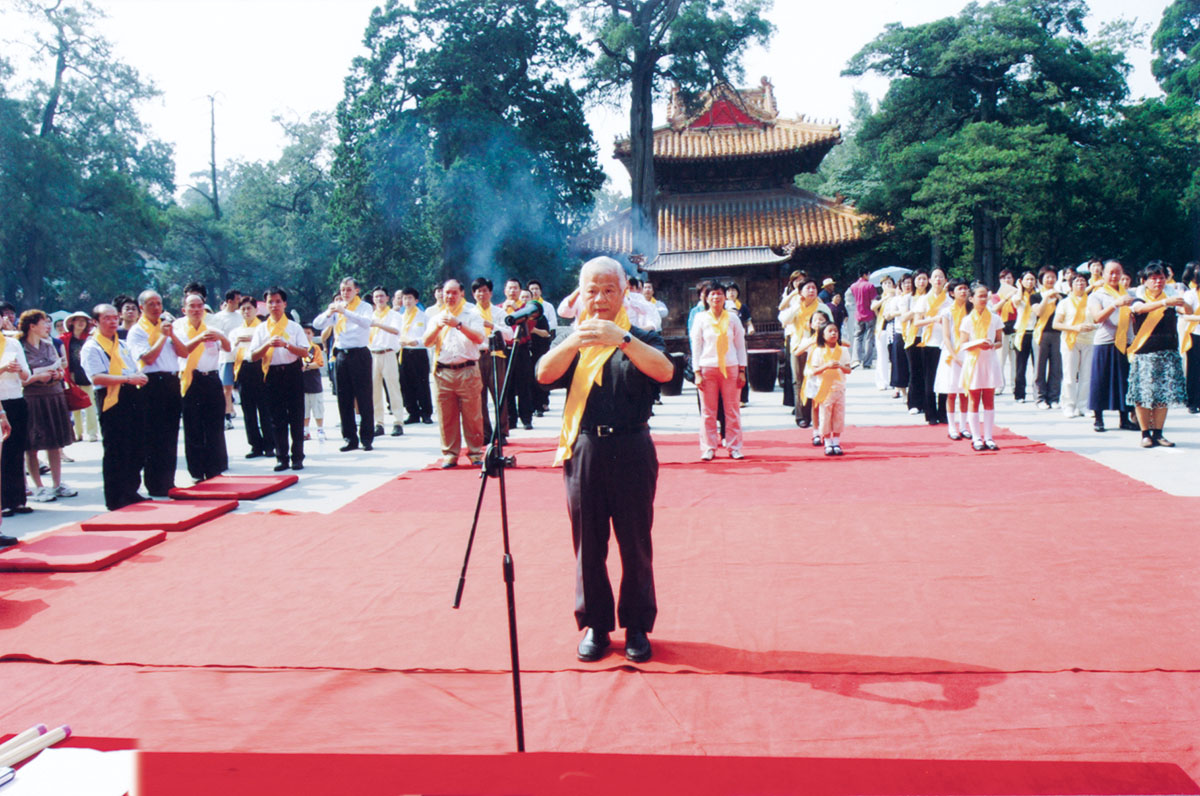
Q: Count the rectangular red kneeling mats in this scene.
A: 3